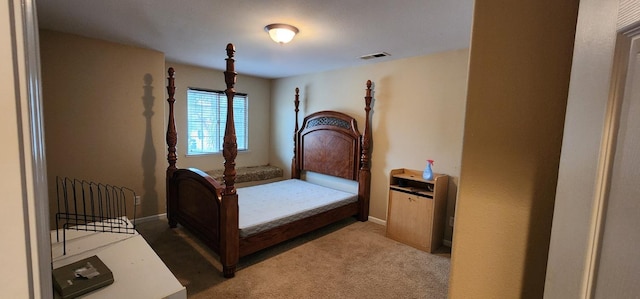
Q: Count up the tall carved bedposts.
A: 4